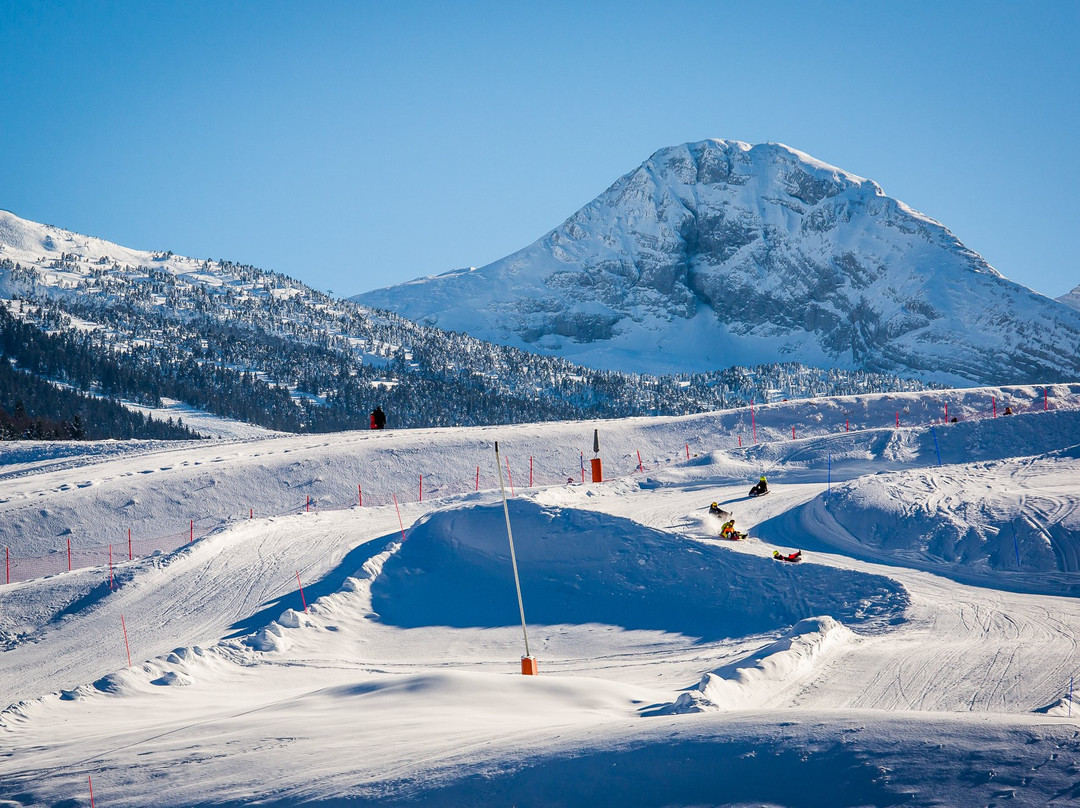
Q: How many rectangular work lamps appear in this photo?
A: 0